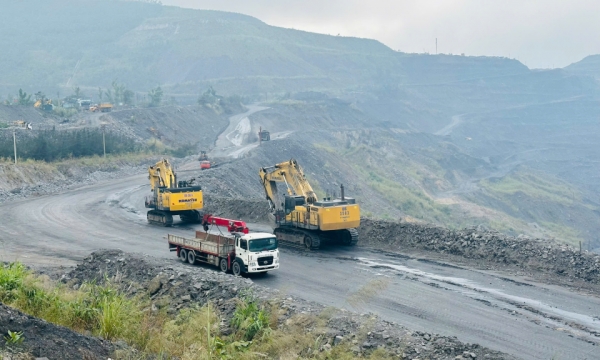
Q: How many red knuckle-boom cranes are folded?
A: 1